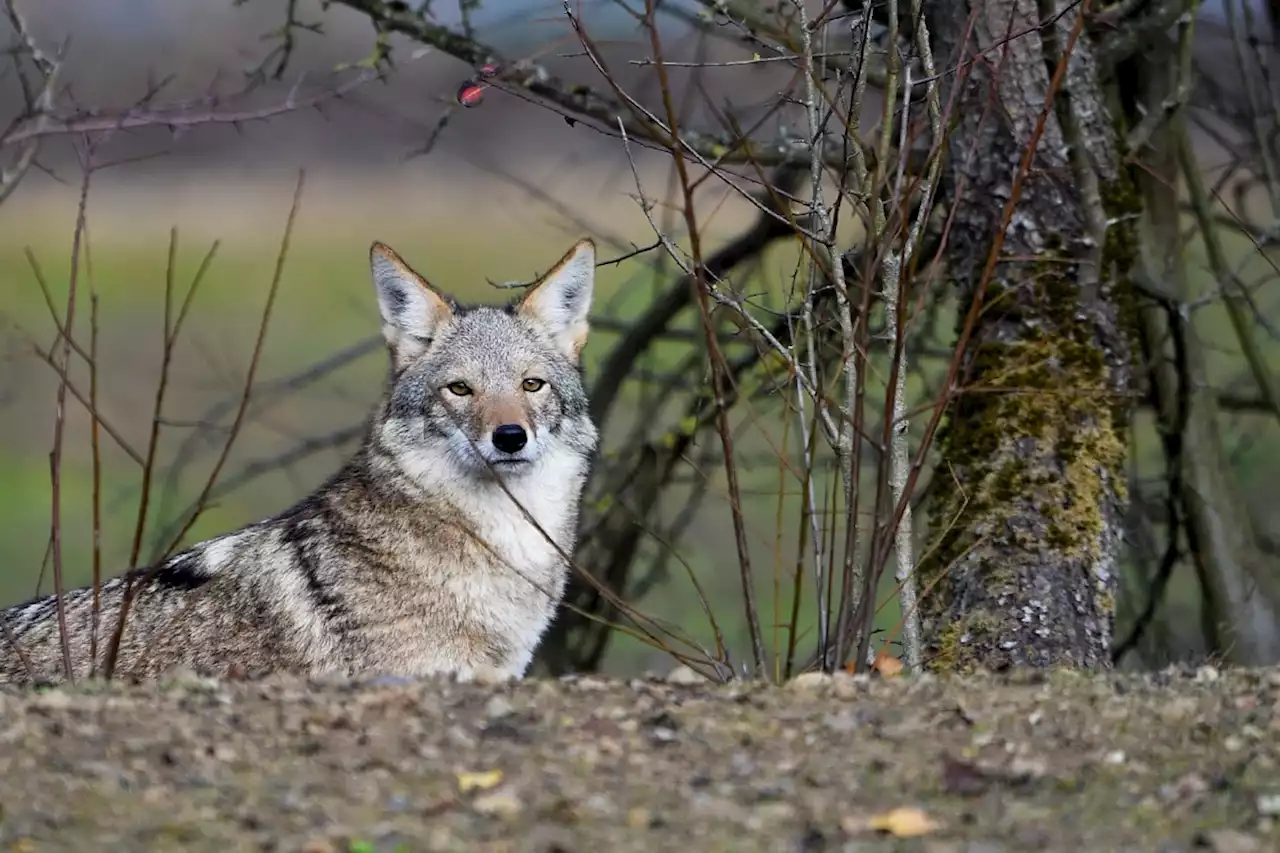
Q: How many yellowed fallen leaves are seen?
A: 2